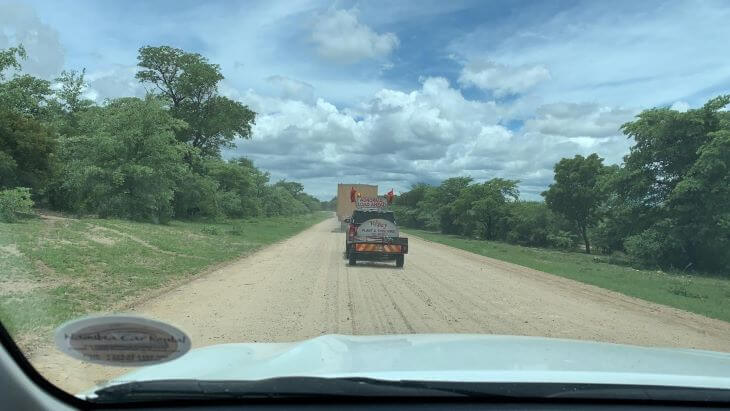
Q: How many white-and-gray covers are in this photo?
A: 1